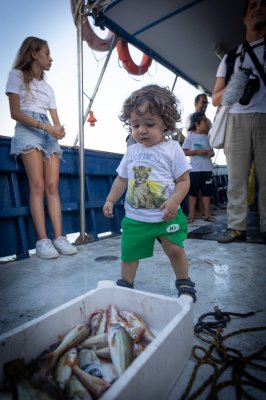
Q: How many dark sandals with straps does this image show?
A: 2